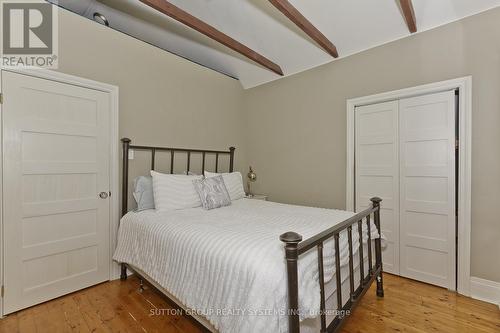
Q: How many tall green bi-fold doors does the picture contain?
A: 0